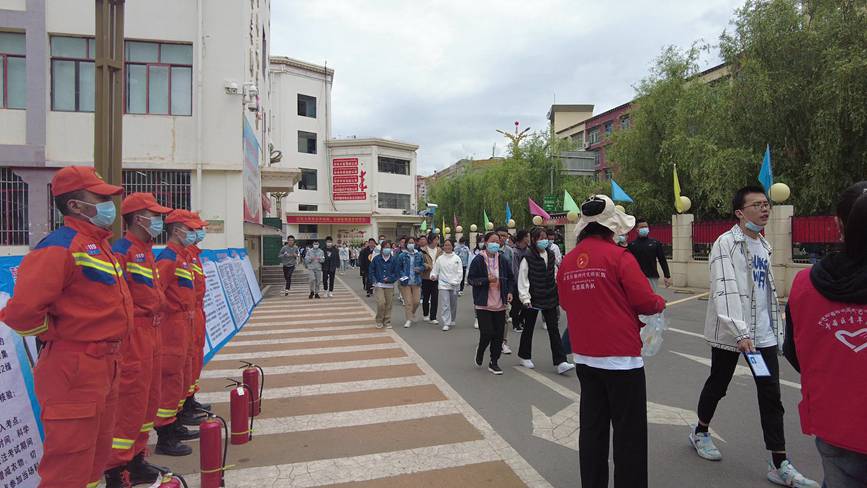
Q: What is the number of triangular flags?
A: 11